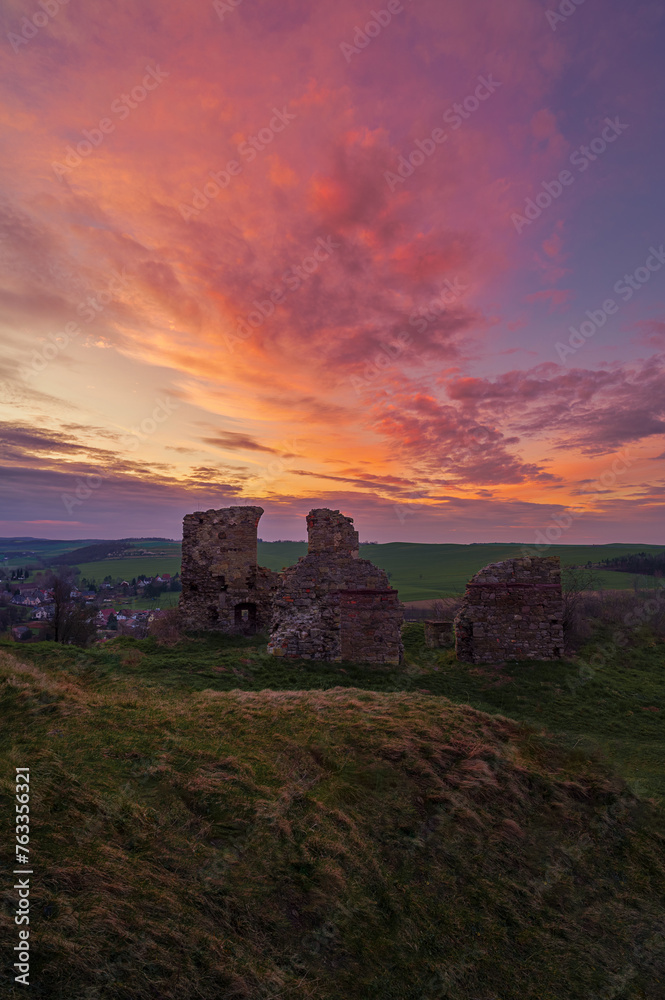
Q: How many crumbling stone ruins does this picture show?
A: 3